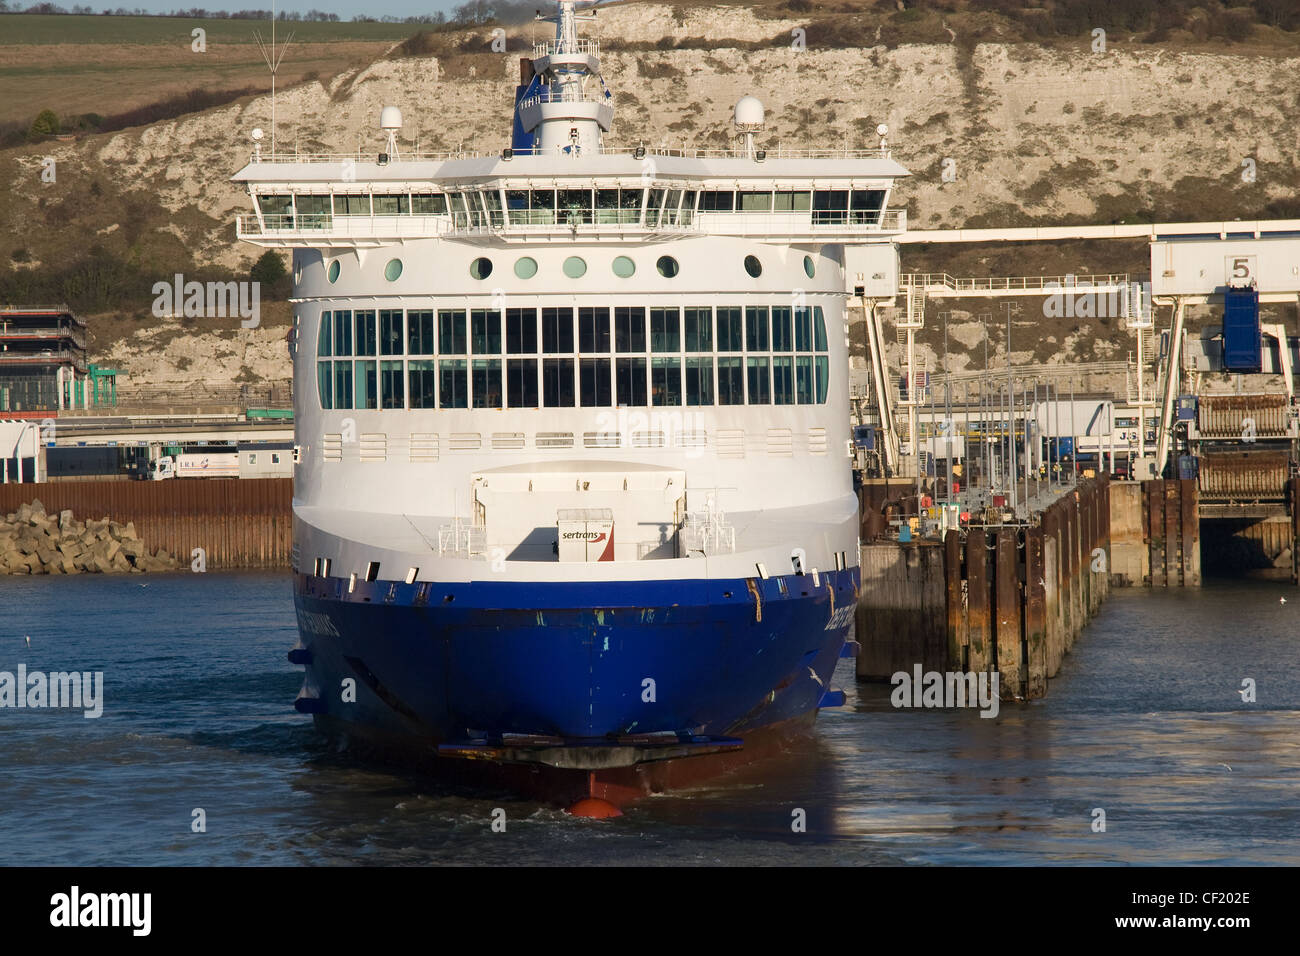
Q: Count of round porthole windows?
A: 9